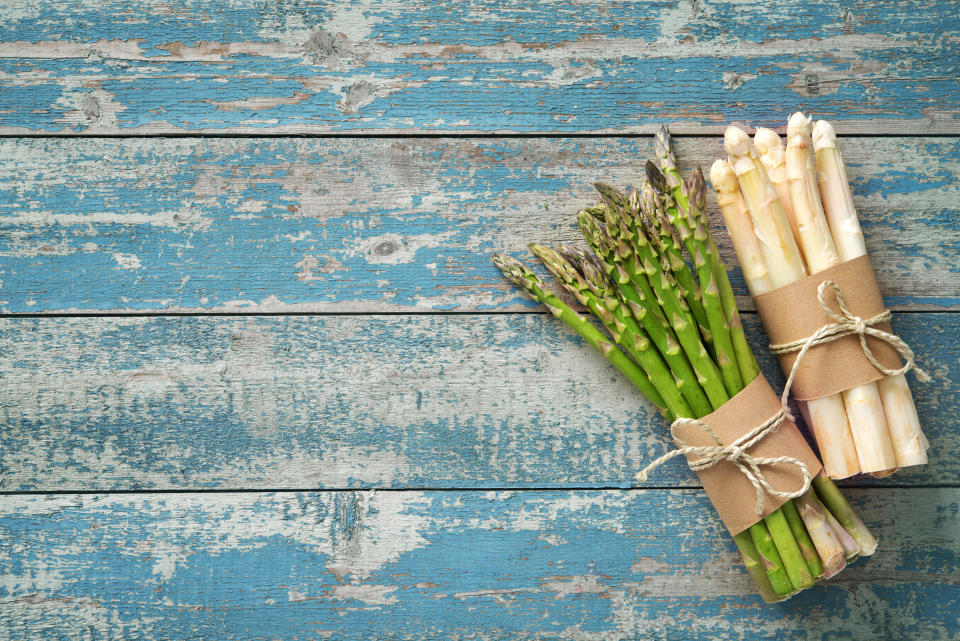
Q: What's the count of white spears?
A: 5